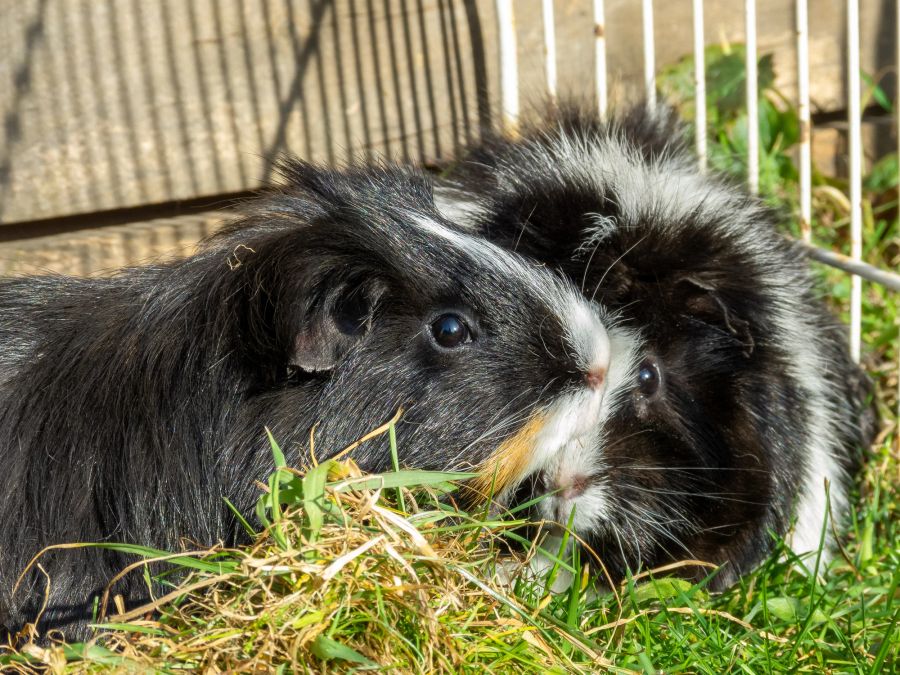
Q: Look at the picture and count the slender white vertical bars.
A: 8